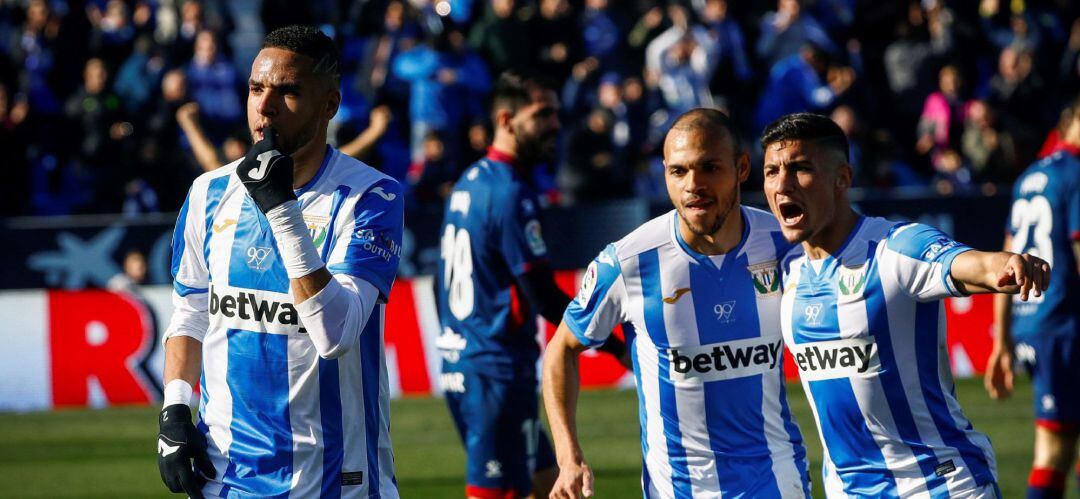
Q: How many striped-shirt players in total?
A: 3